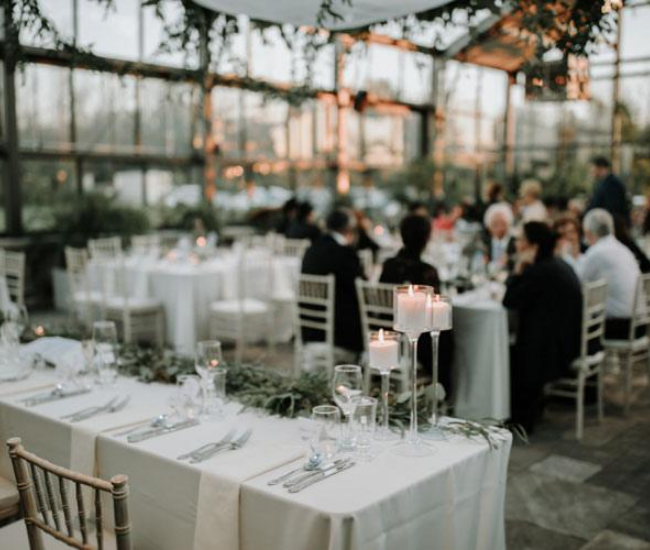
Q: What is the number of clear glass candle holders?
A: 3